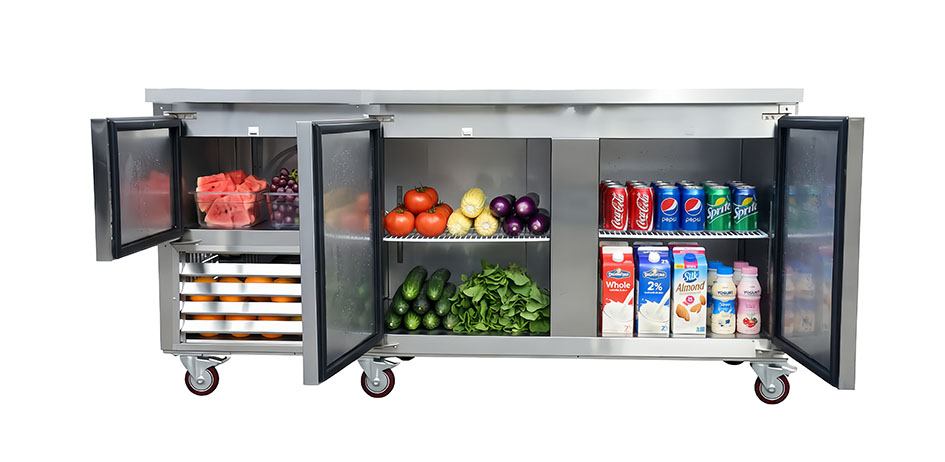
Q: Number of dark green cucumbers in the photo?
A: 9